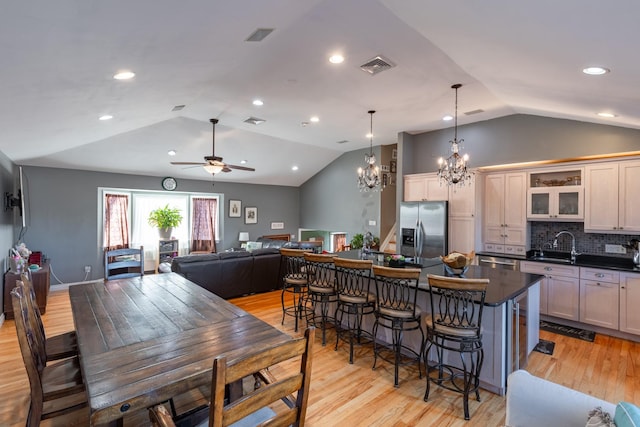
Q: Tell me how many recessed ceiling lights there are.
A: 12